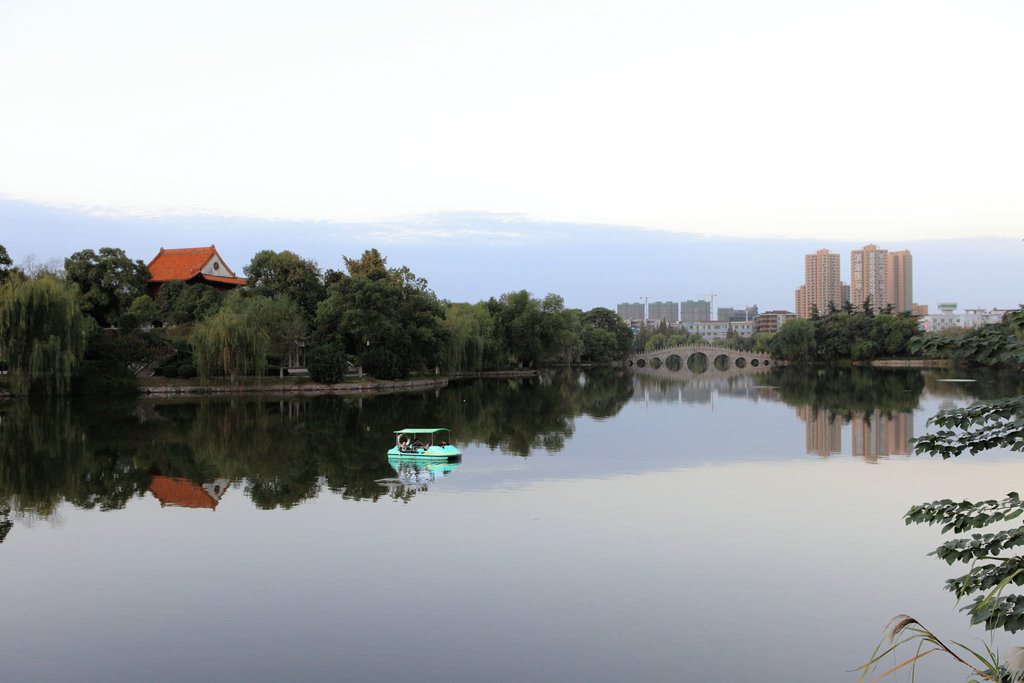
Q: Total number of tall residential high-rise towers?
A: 3